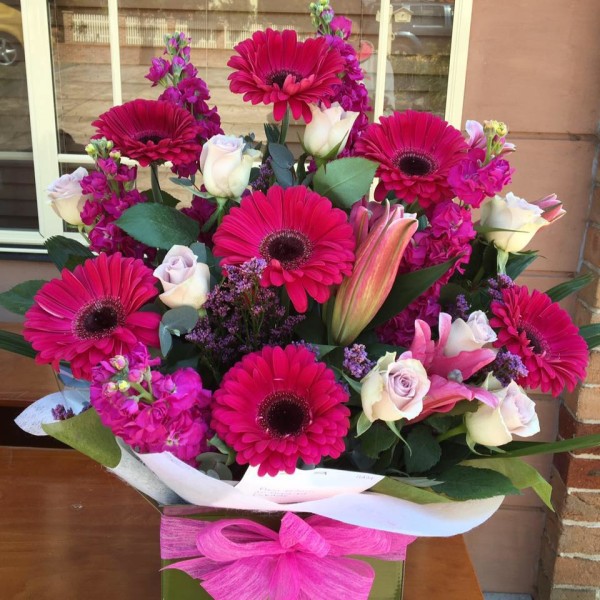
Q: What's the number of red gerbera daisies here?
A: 7